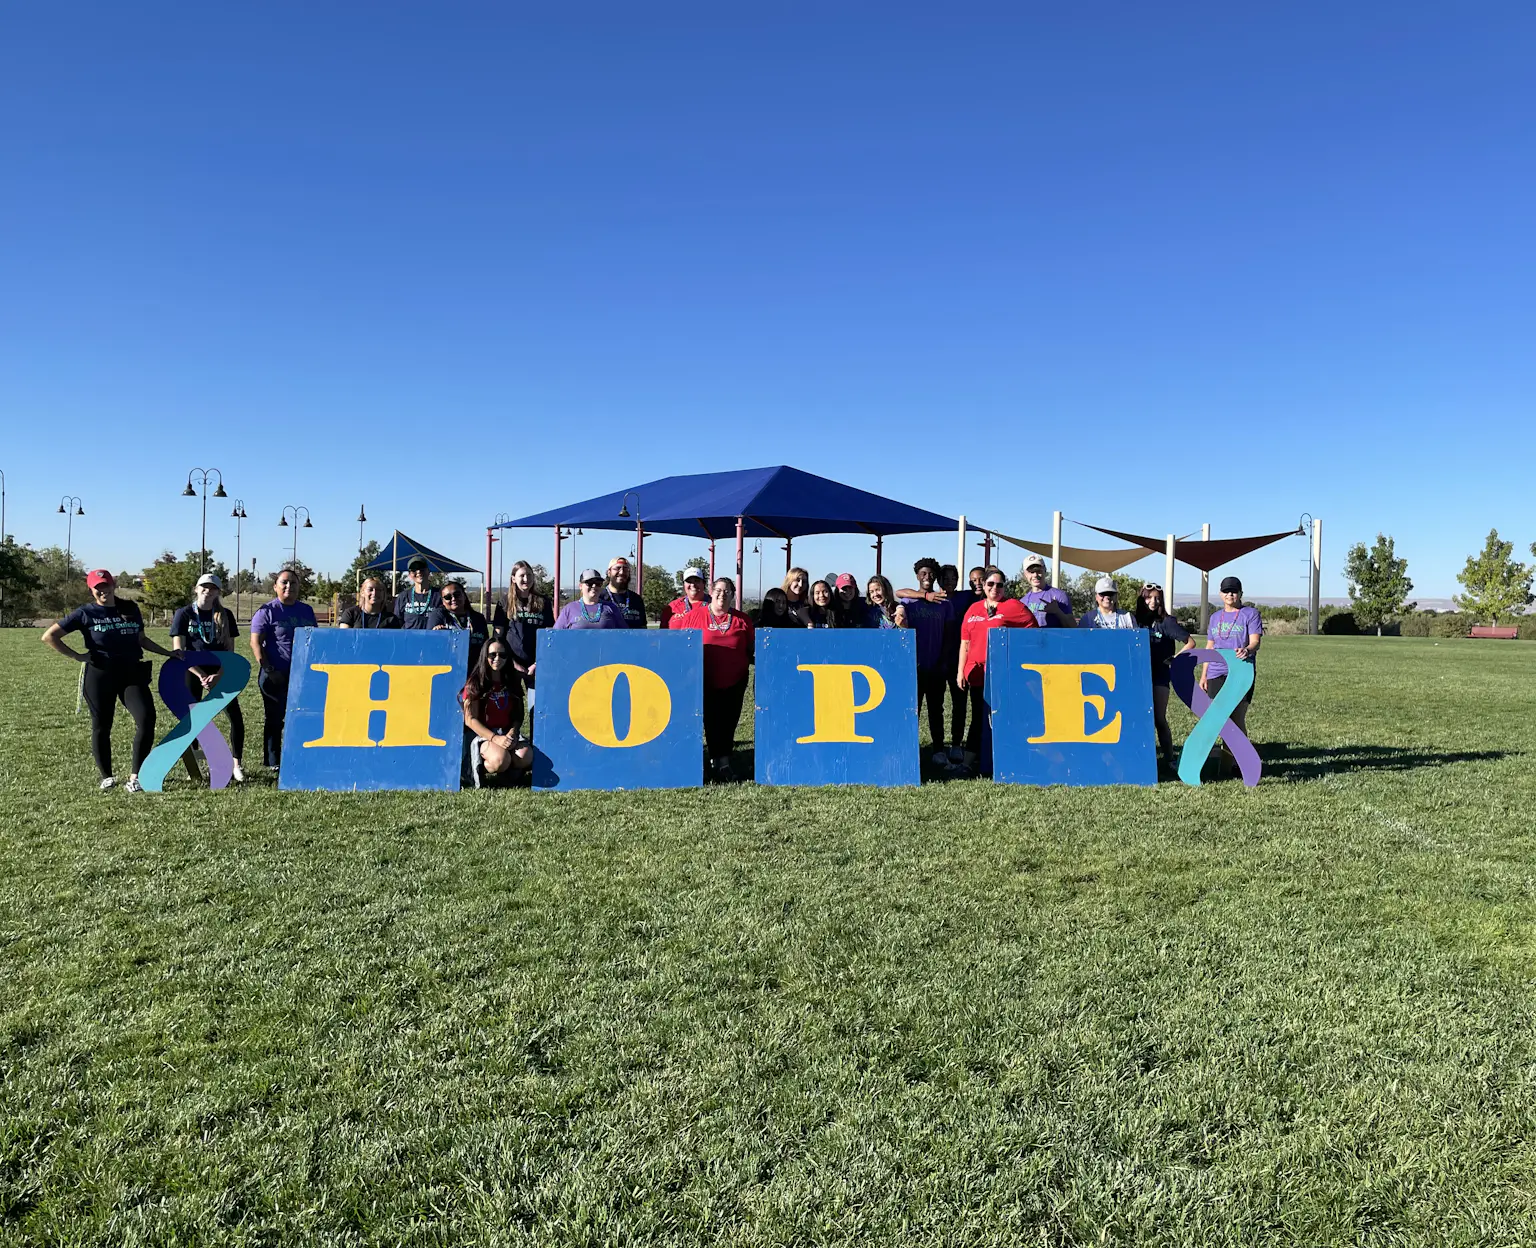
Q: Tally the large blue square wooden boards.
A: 4